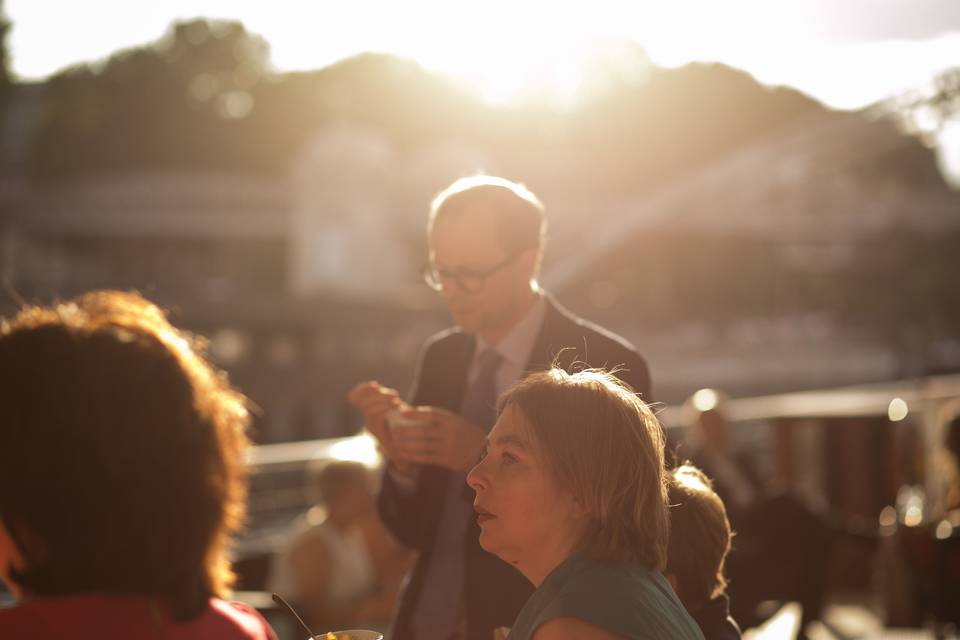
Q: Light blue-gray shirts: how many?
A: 1